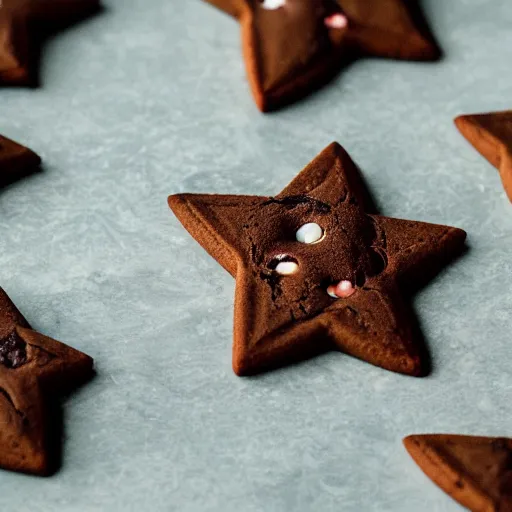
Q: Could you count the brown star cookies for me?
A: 7